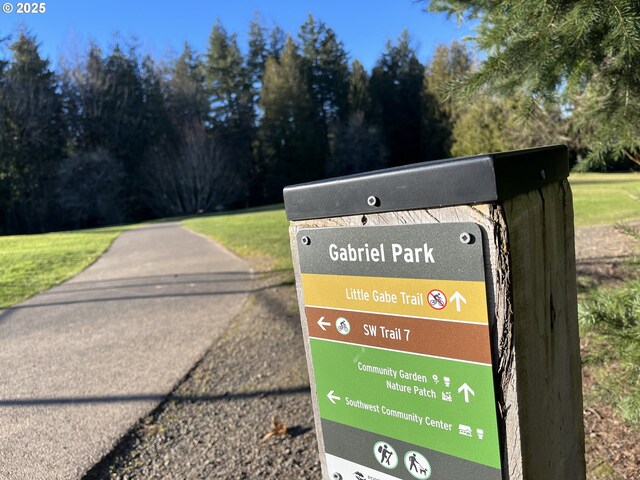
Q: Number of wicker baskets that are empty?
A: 0